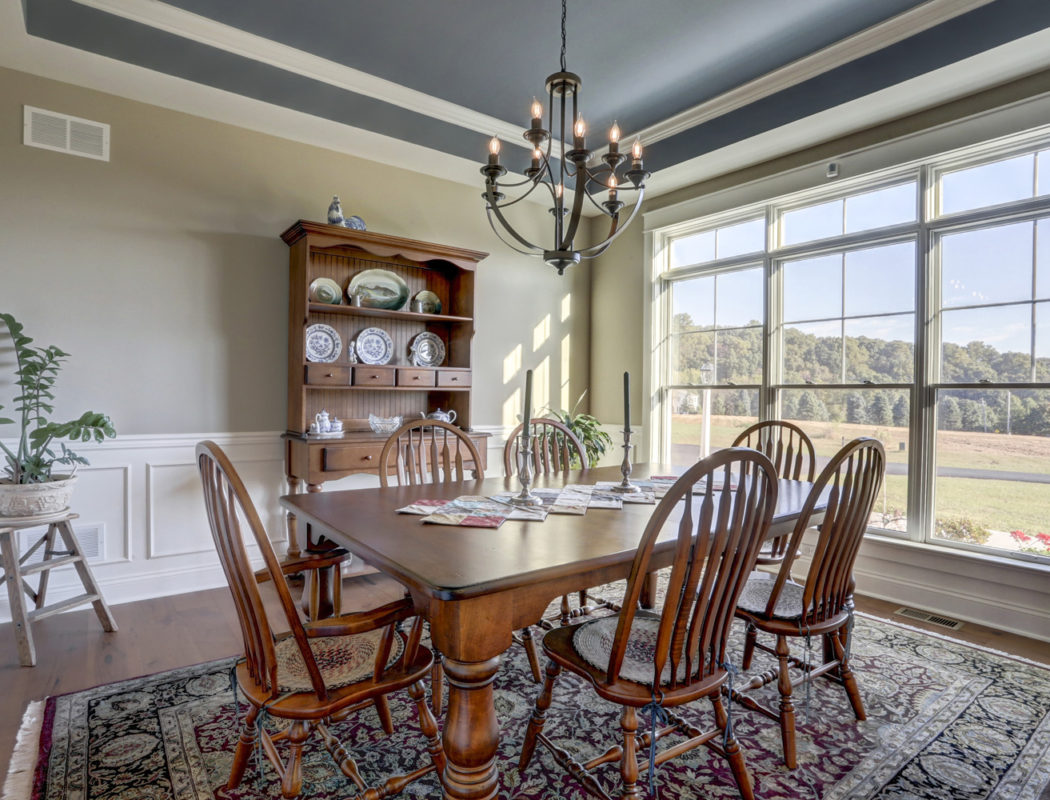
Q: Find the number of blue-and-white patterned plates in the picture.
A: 3